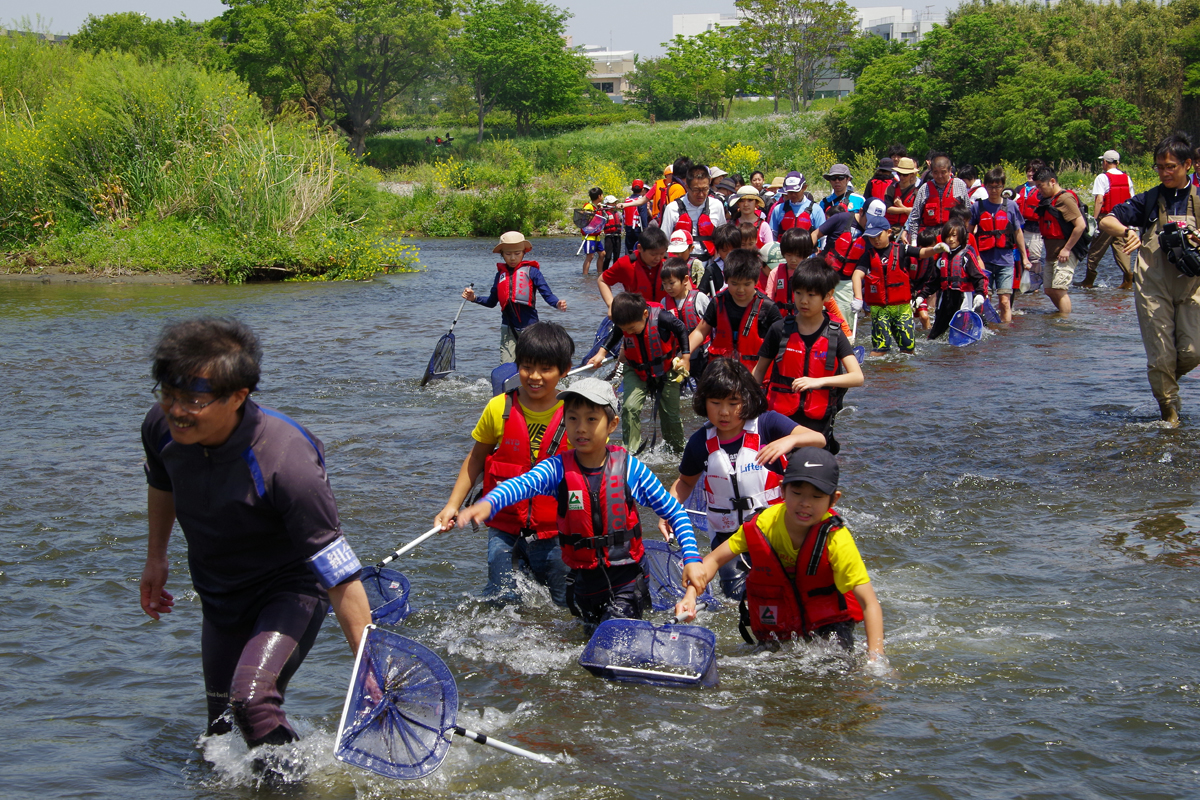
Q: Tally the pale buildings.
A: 2